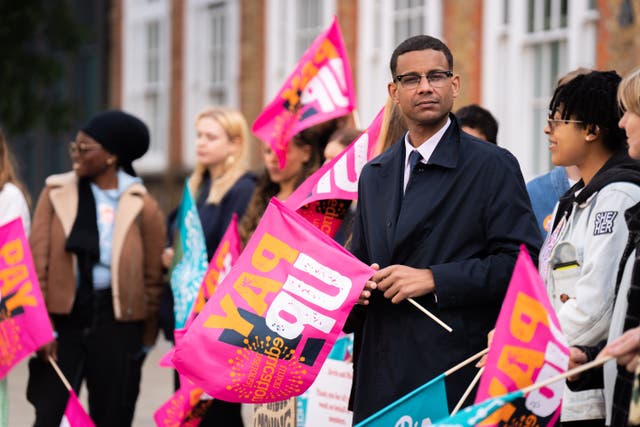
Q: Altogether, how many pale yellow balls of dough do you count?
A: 0